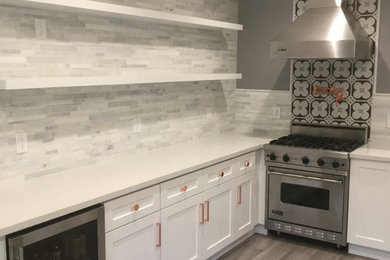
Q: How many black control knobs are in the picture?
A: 5